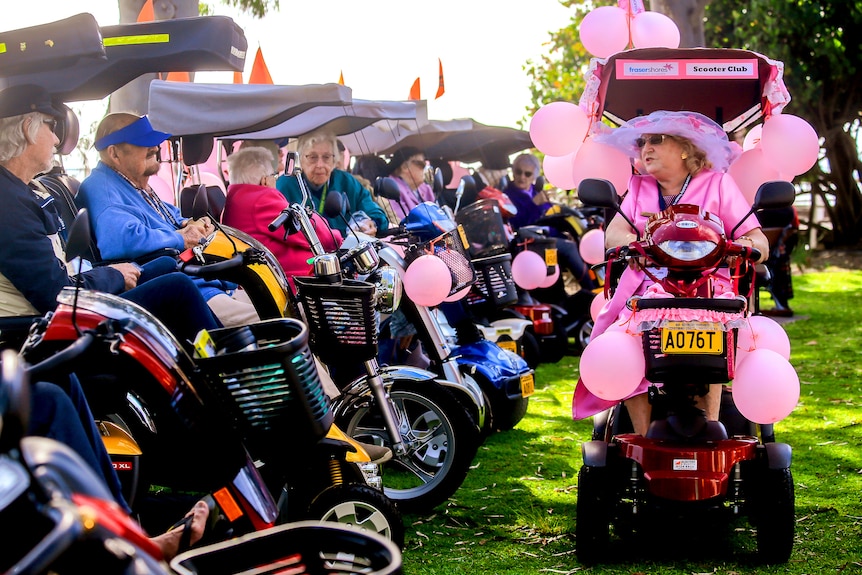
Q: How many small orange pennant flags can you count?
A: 7